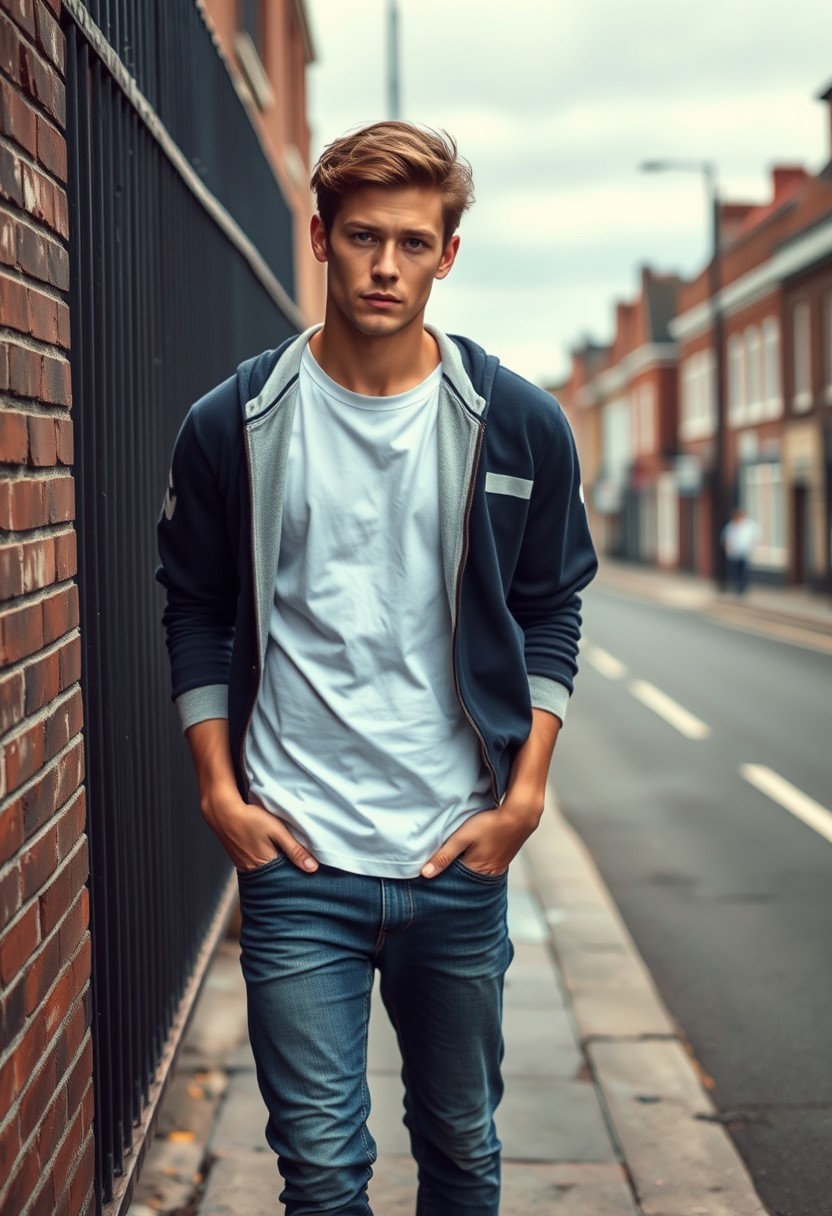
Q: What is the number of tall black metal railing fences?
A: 1